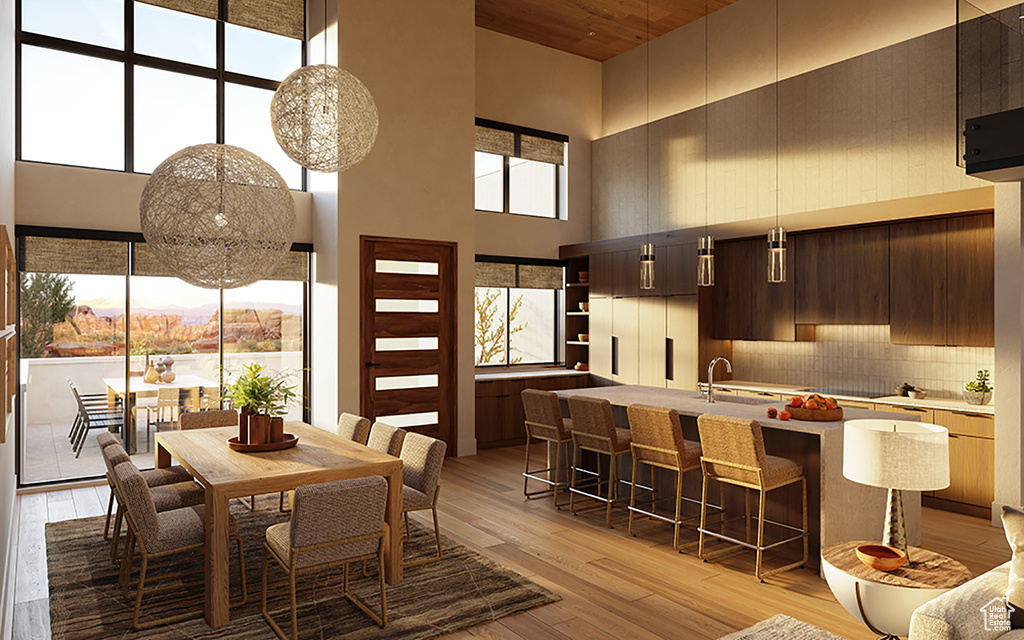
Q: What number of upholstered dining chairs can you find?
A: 8